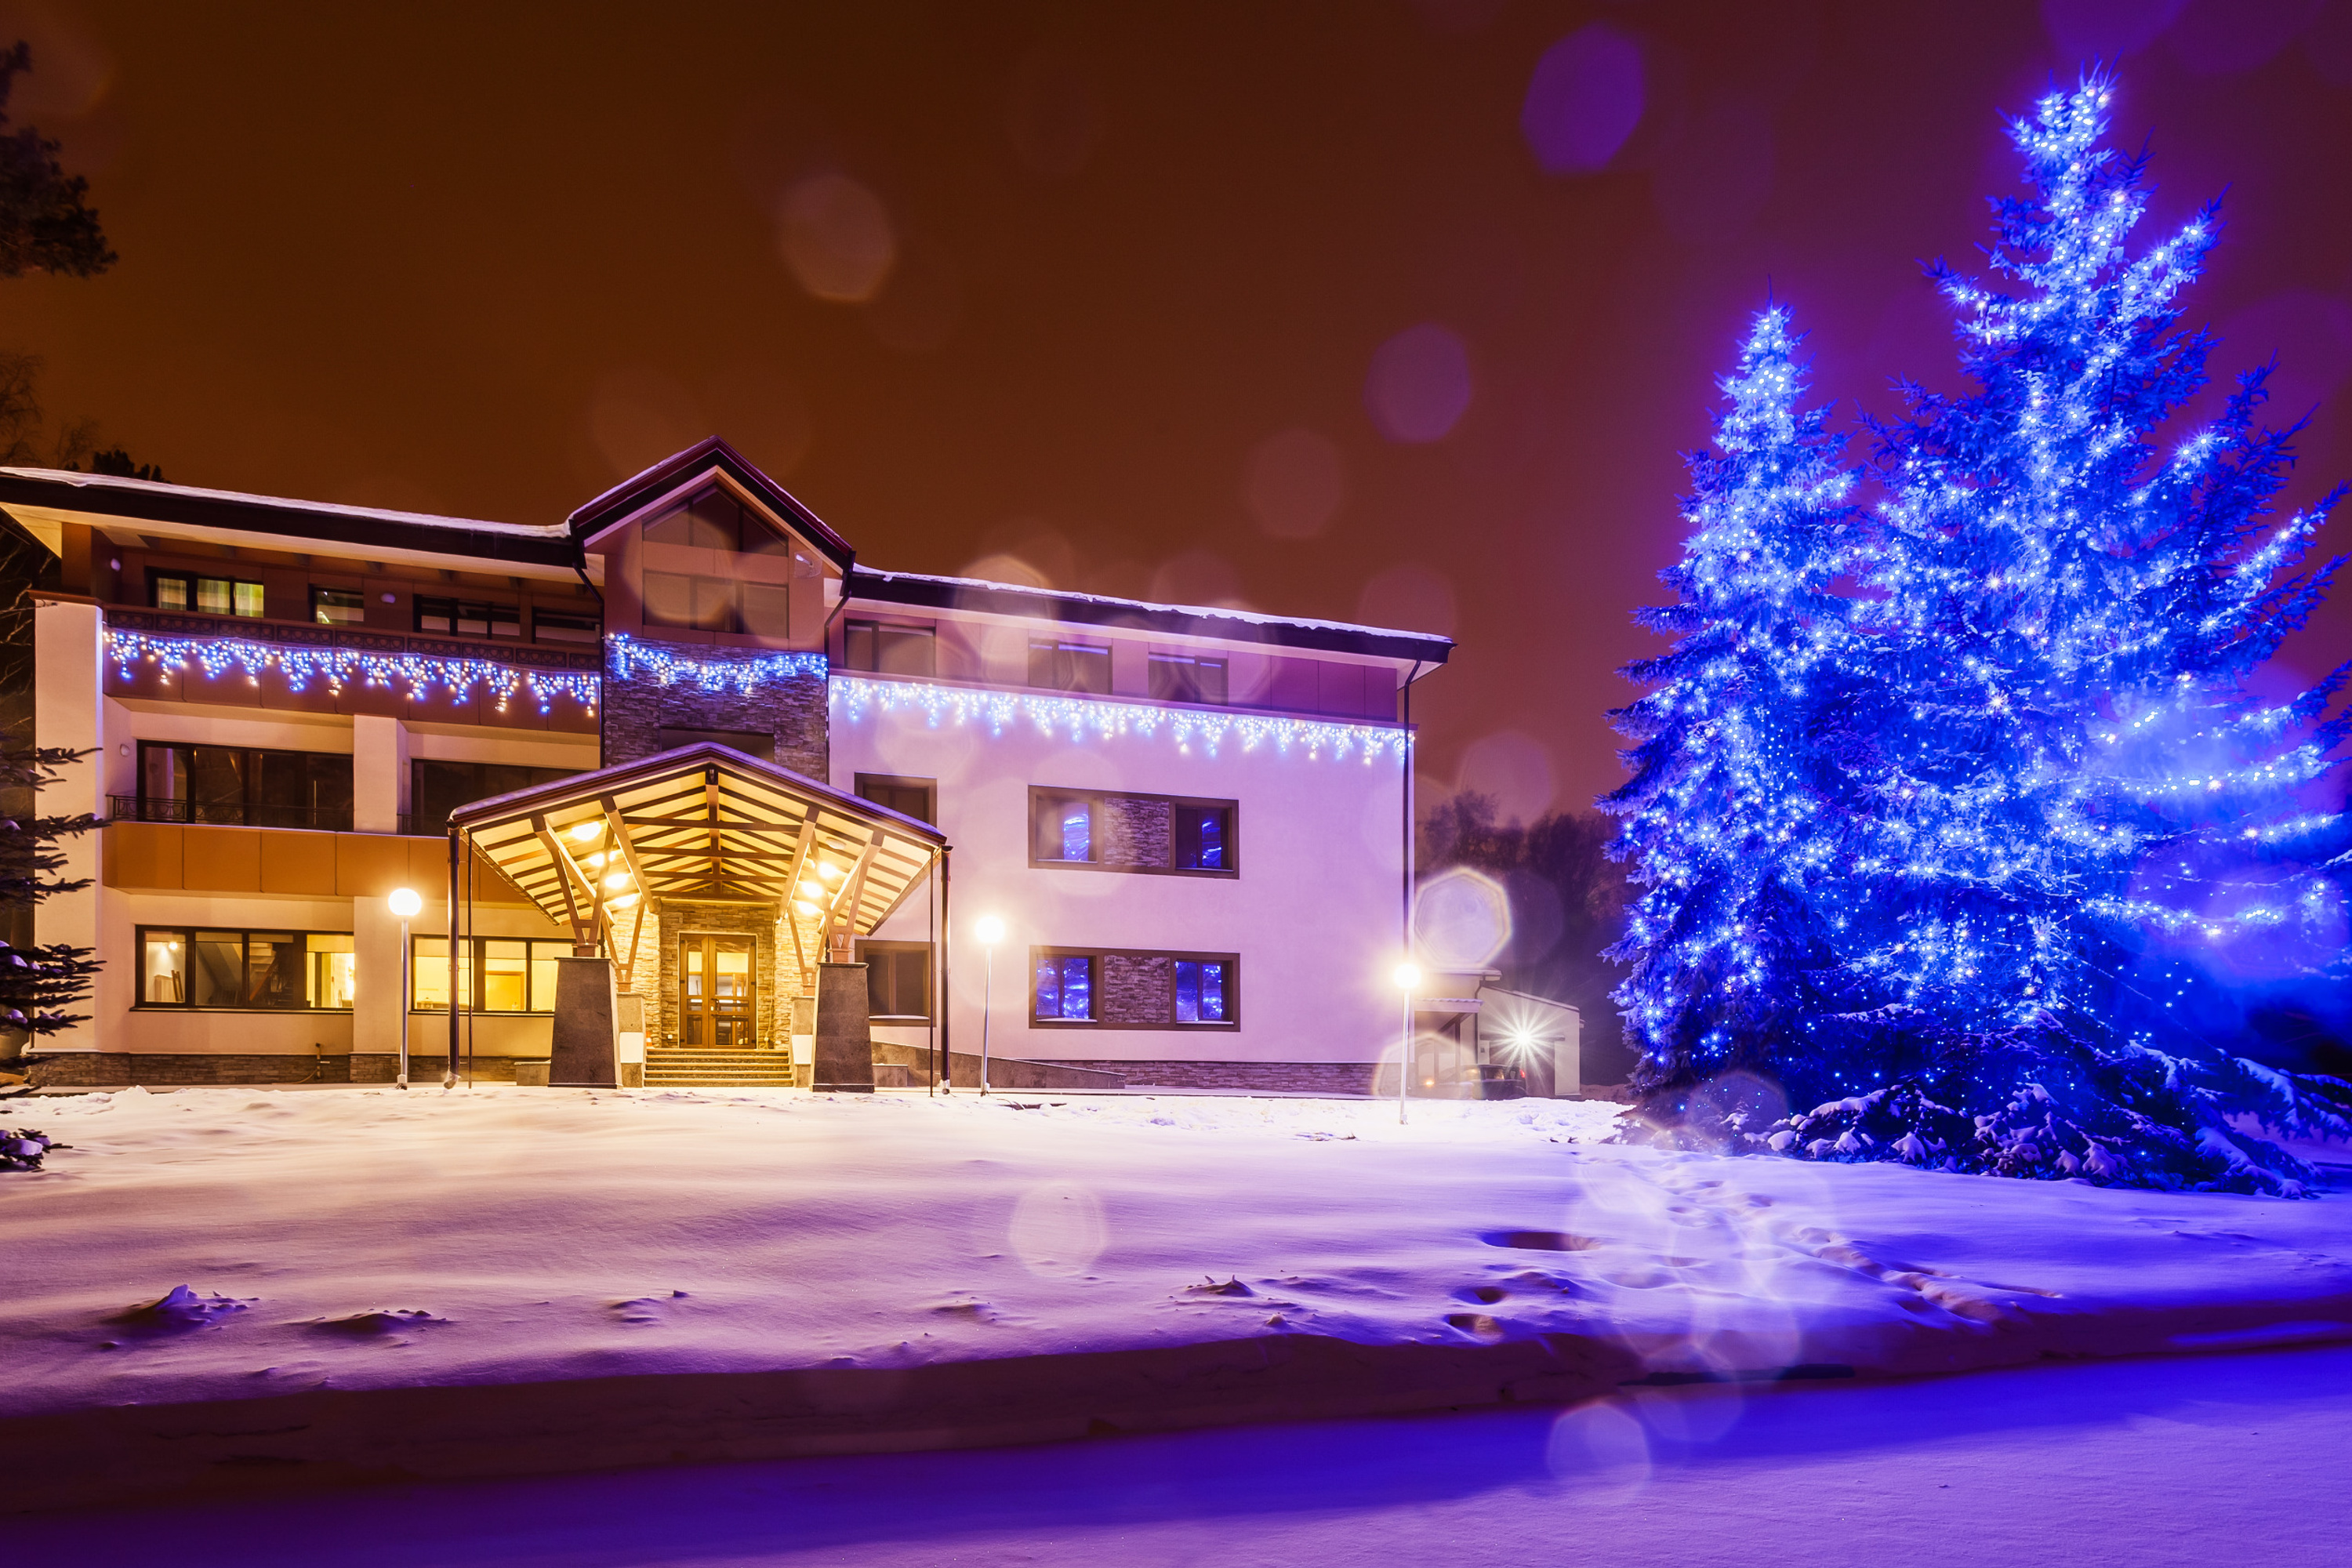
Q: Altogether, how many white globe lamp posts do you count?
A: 3